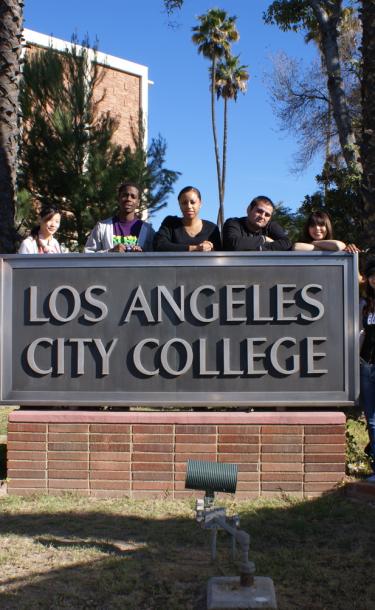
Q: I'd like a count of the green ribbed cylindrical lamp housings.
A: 1